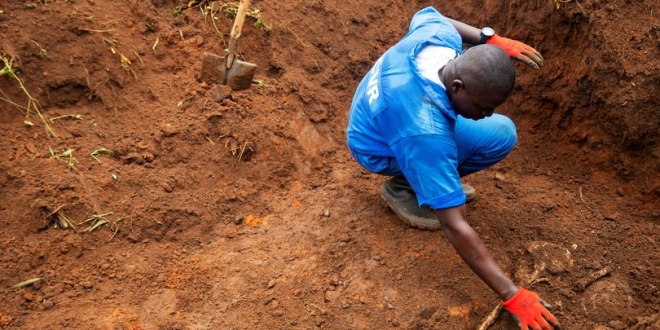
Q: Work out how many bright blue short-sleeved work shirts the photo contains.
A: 1